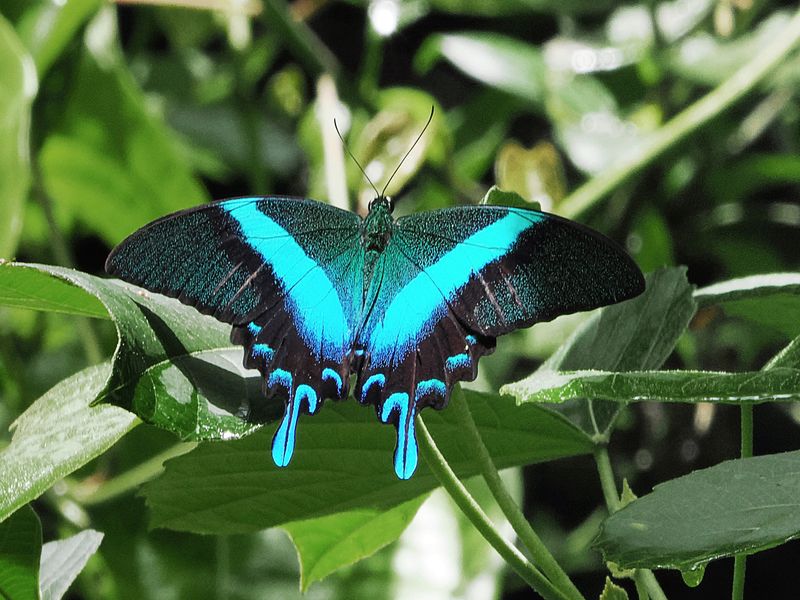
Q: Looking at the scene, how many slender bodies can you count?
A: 1